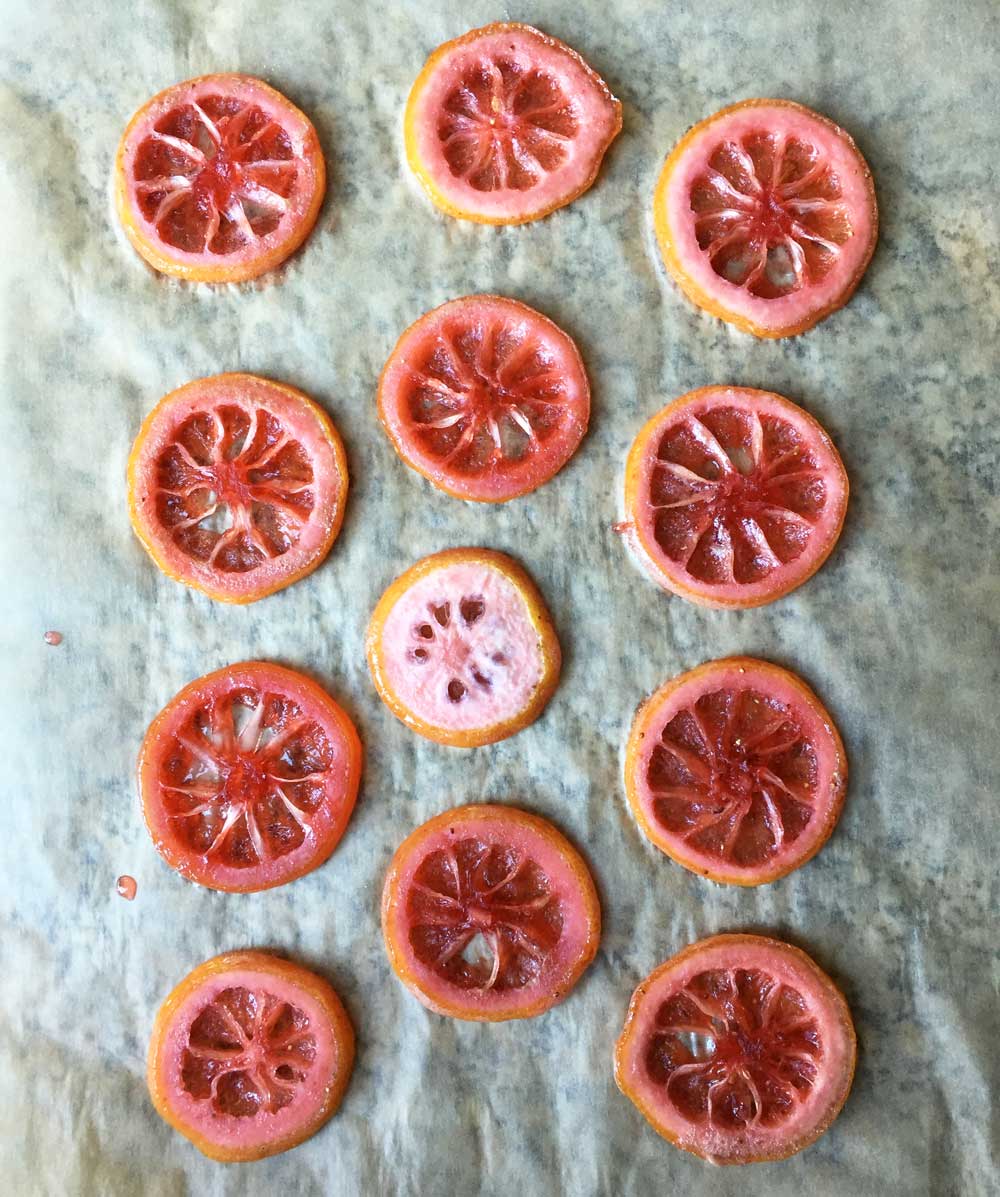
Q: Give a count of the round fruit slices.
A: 12